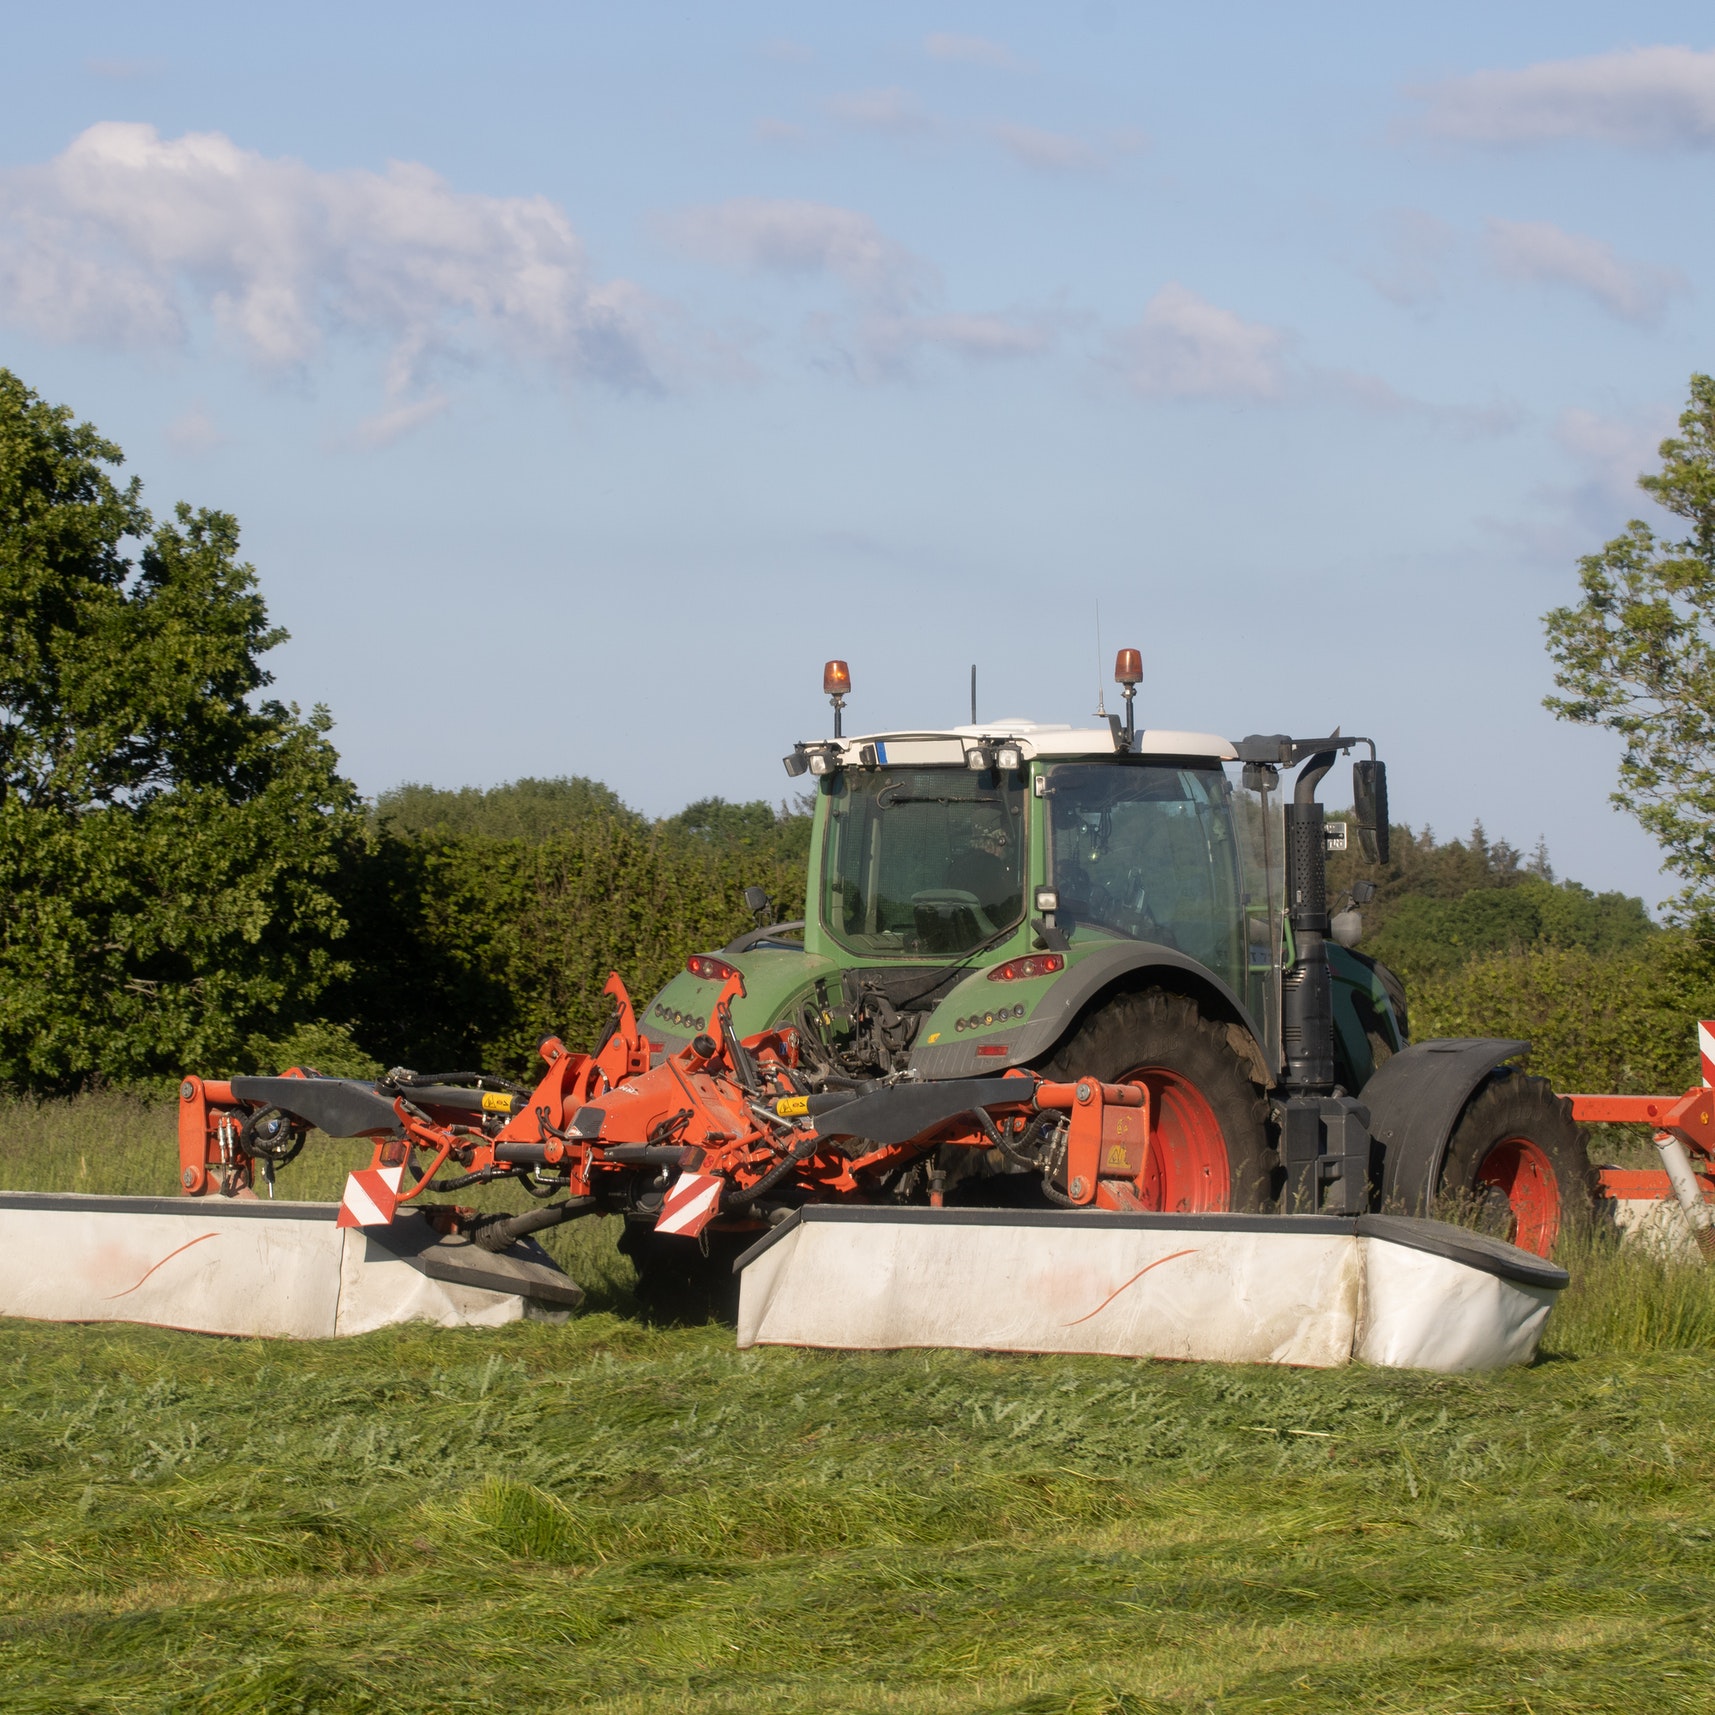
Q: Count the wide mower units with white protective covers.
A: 2